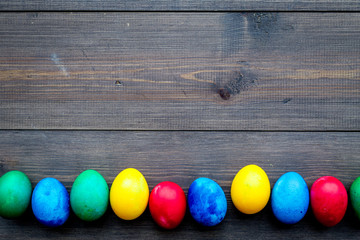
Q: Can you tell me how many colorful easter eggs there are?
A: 10